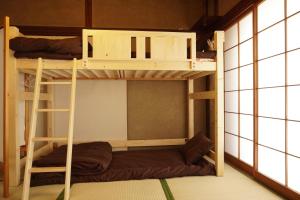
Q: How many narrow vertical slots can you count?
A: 4